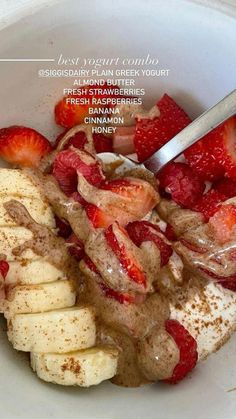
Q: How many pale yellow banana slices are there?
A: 7